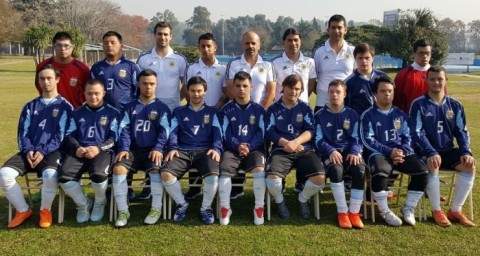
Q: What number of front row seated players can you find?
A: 9